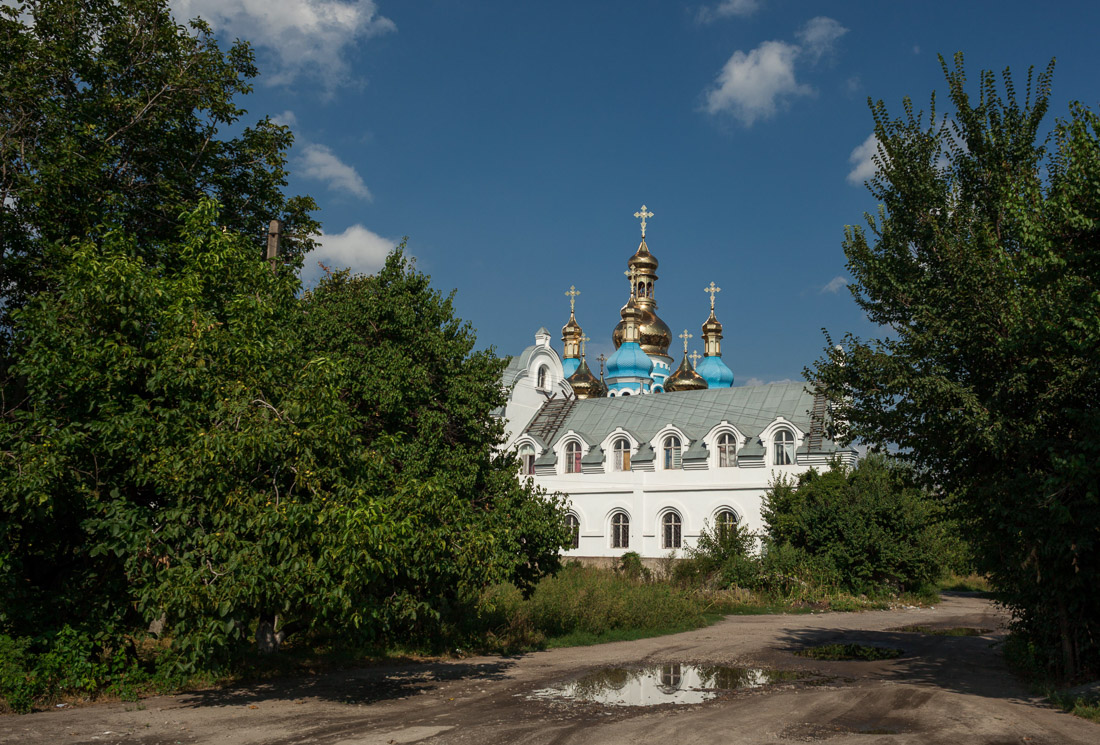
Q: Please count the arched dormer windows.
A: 6